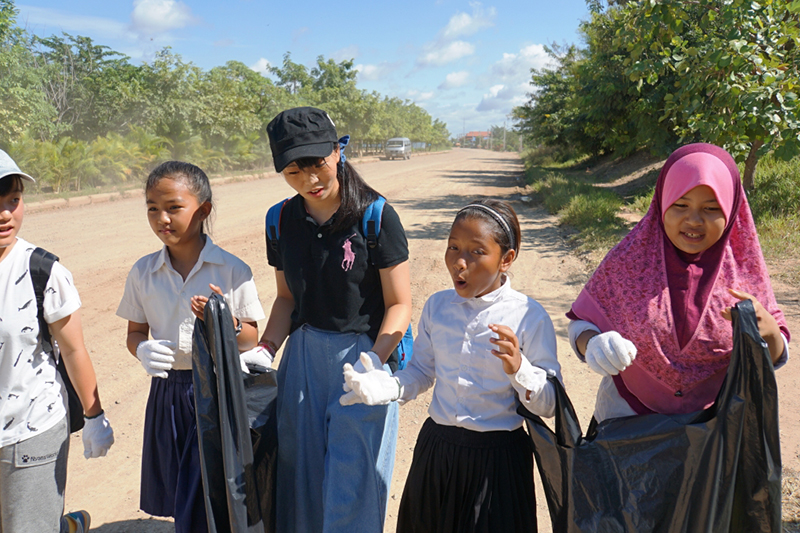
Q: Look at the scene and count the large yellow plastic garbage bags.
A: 0